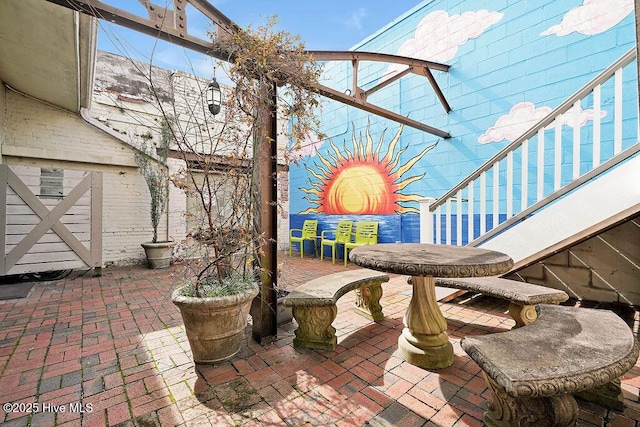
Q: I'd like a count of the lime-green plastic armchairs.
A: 3